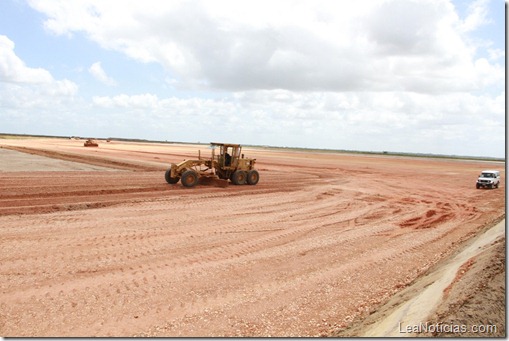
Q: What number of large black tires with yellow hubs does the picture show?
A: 4